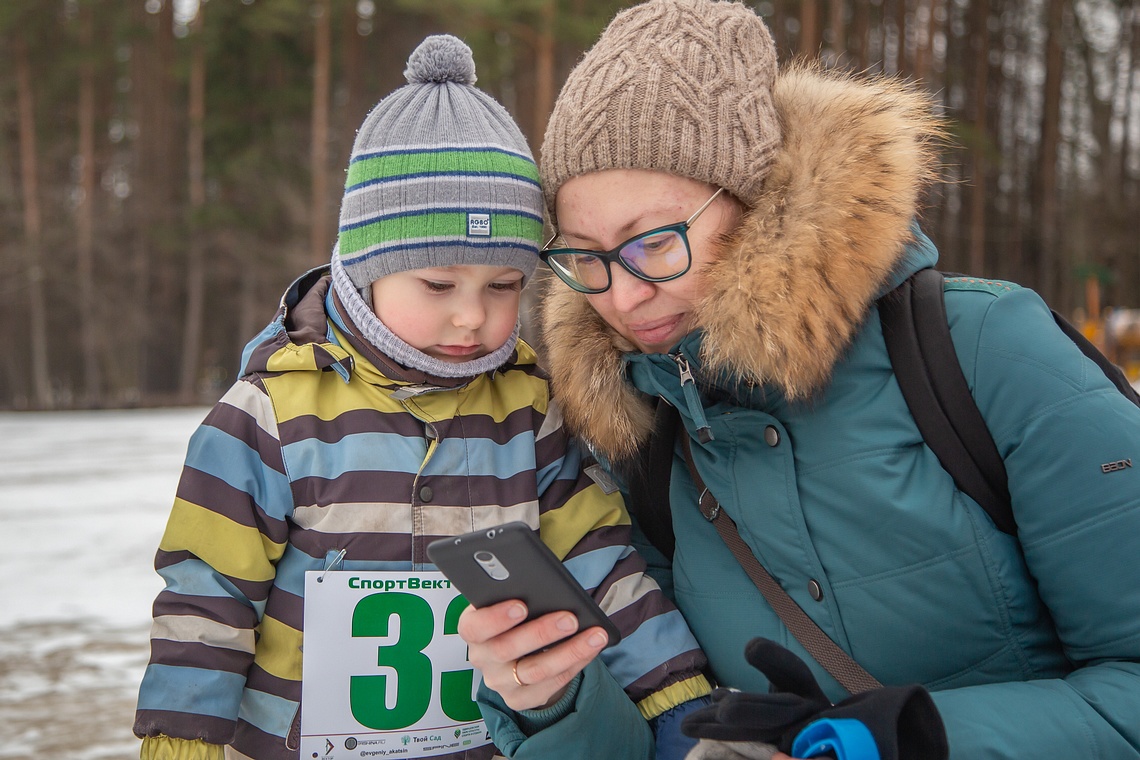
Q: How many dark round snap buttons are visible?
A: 3